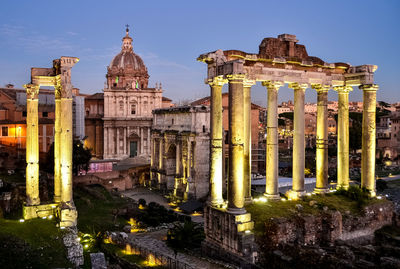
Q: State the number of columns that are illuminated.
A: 11